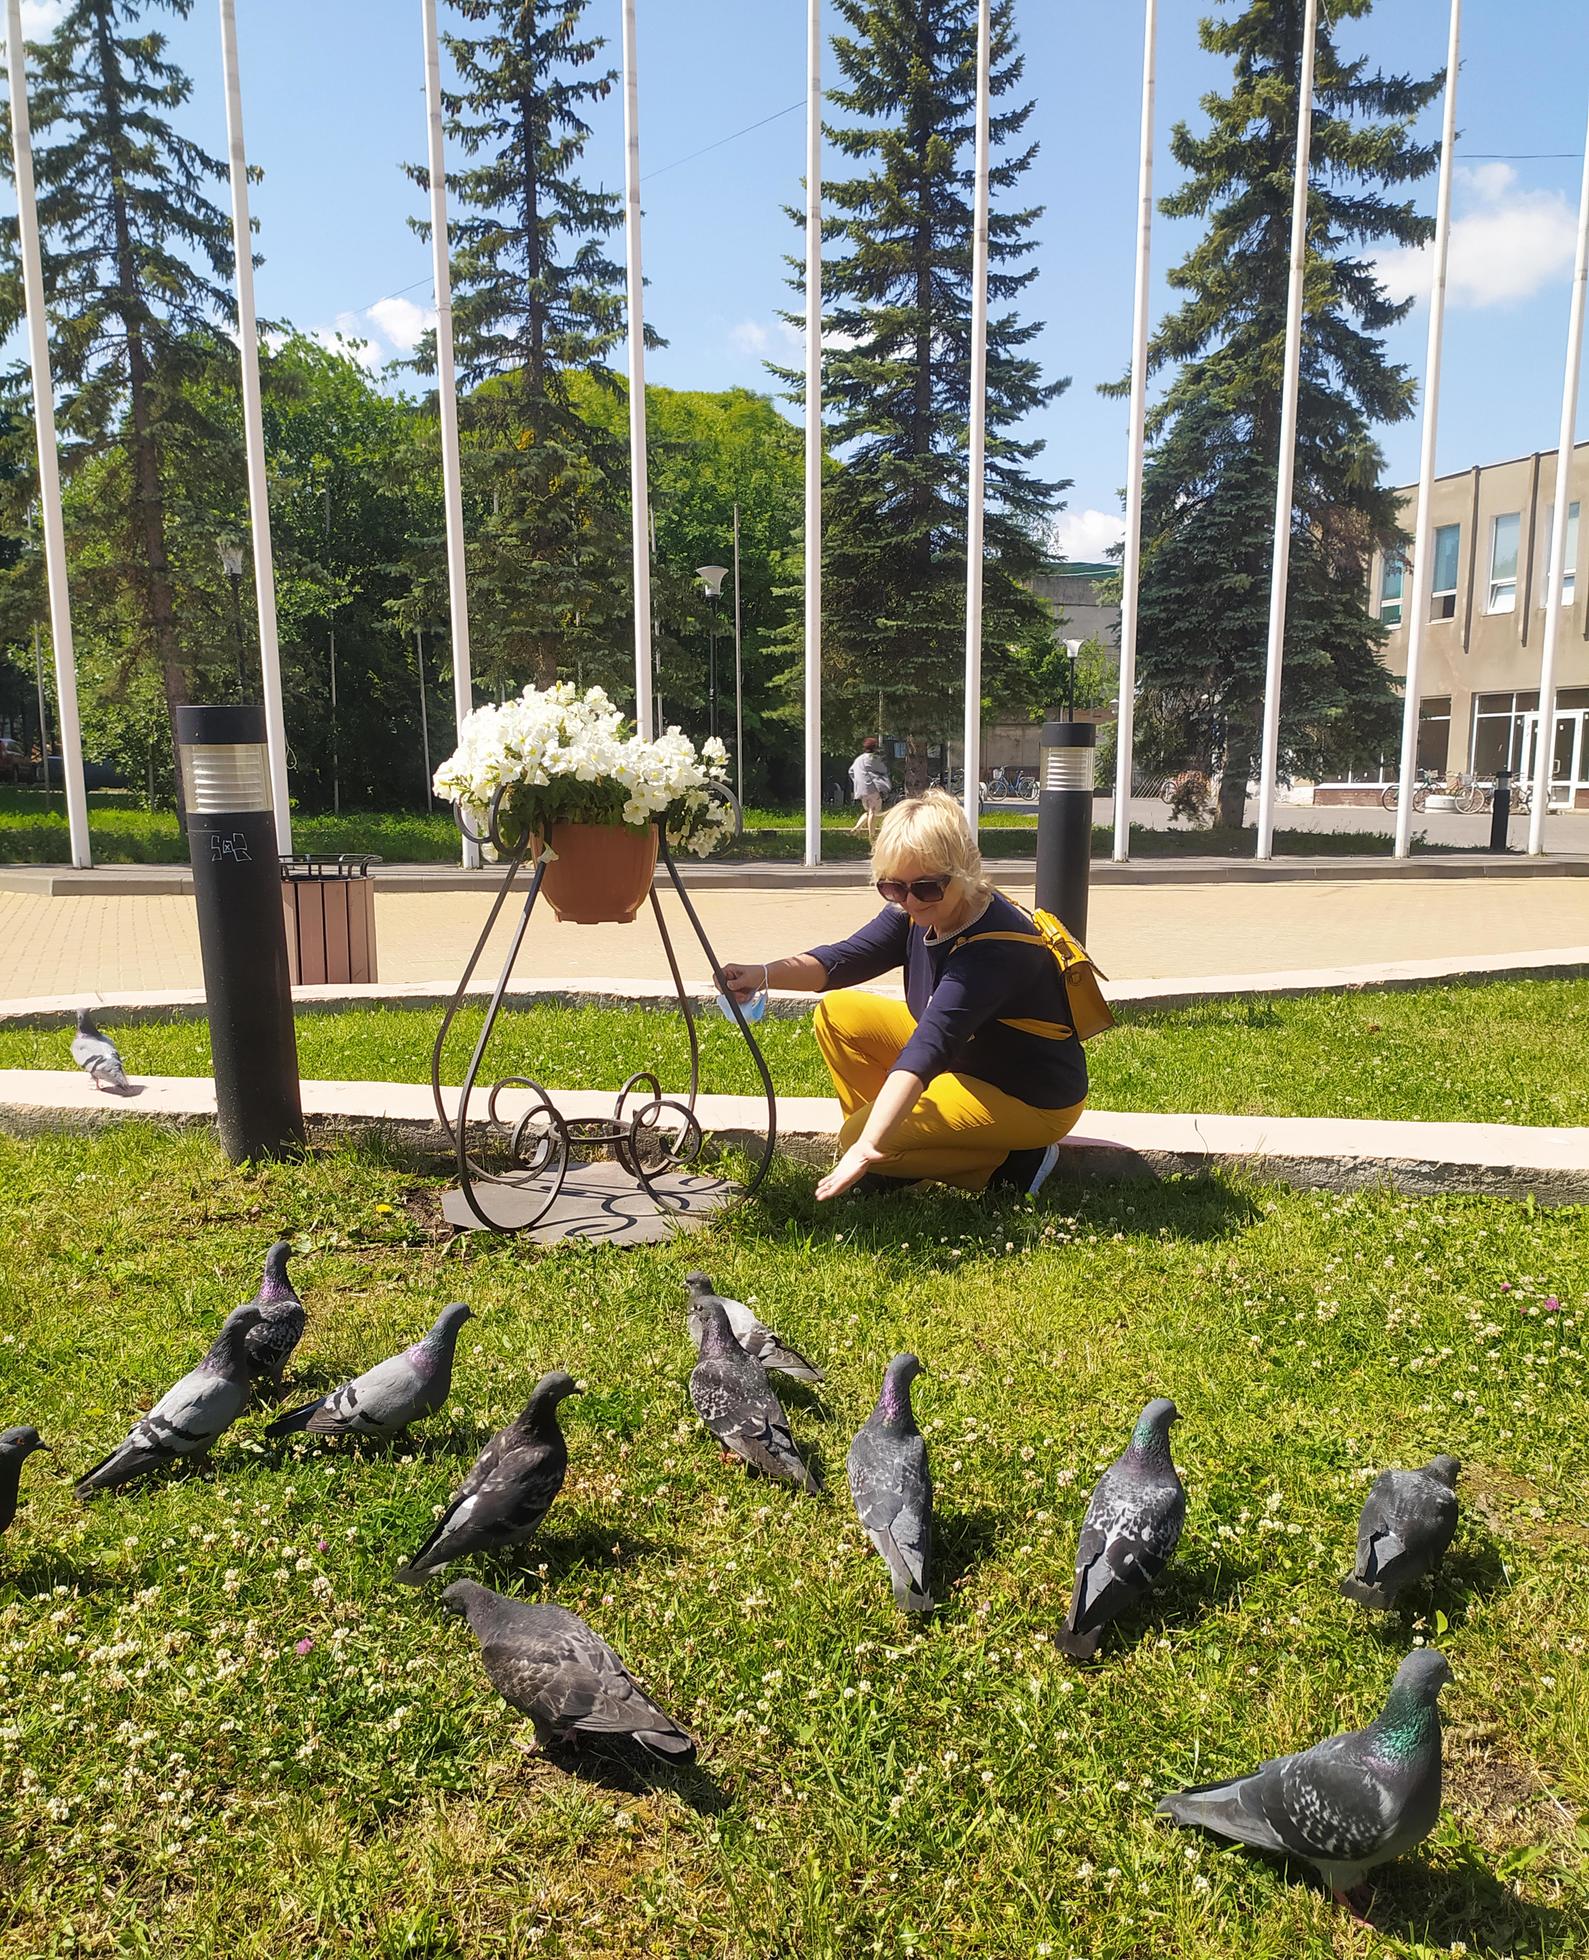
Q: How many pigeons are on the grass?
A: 12